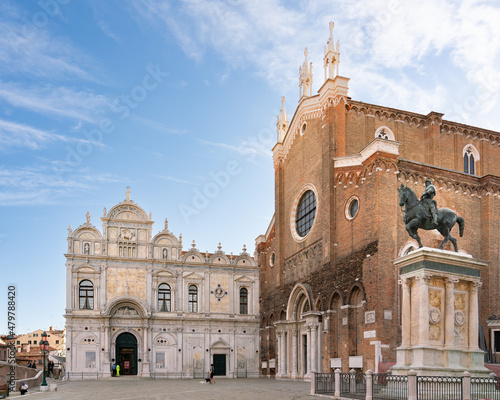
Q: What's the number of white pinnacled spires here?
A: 3